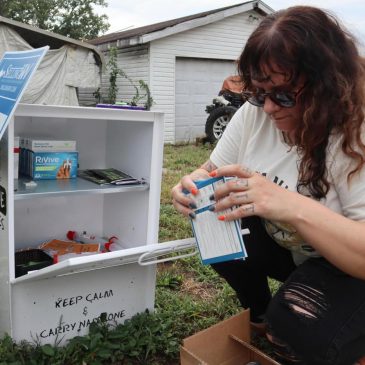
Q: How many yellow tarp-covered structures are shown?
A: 0